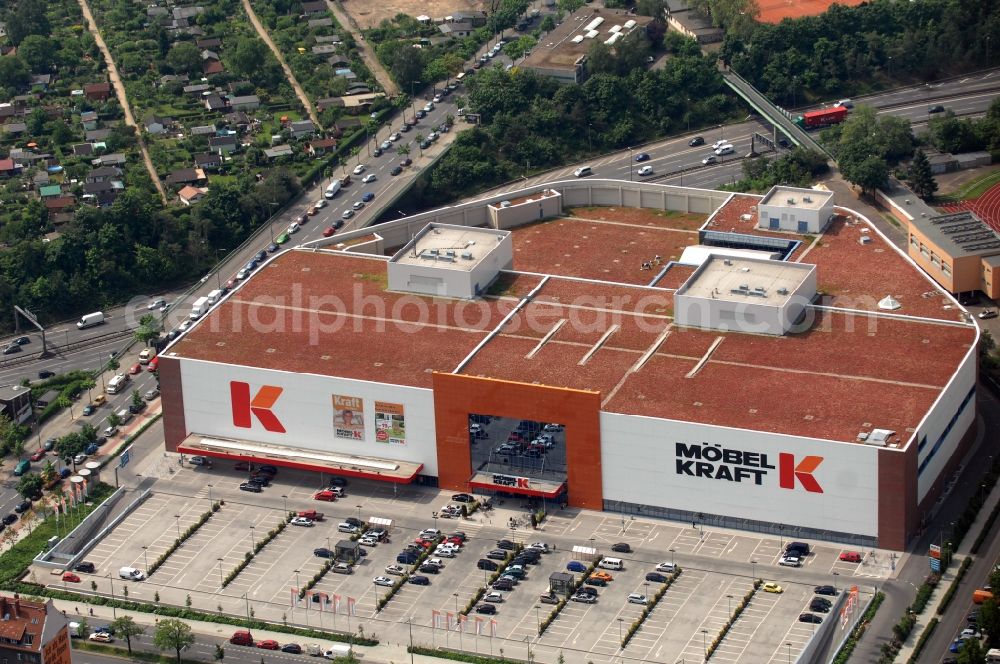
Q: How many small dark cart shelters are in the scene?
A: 2